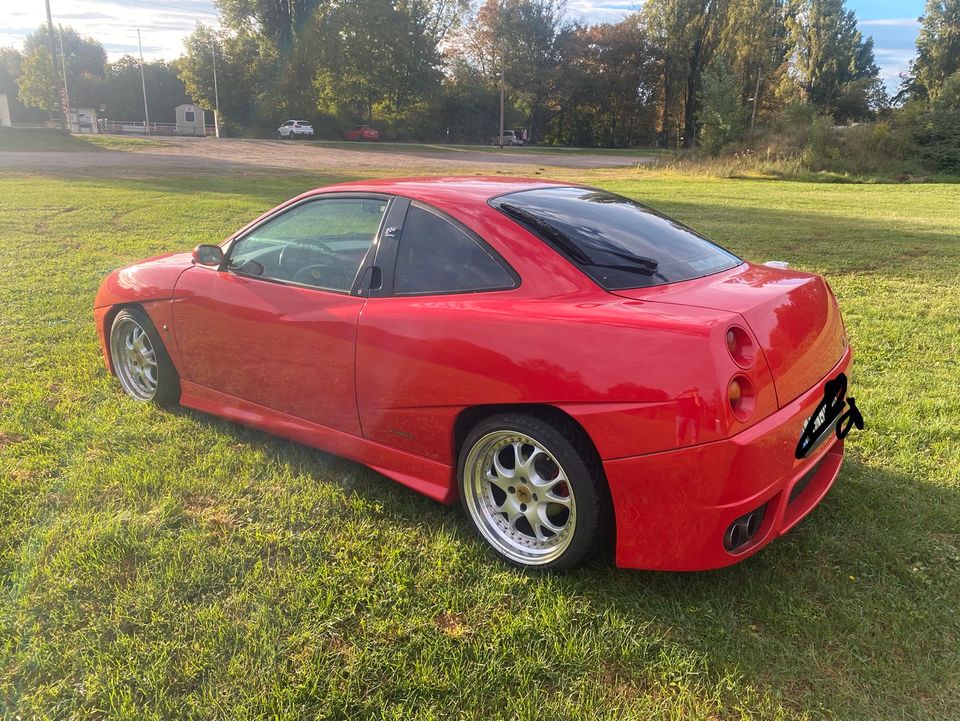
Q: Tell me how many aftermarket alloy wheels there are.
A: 2